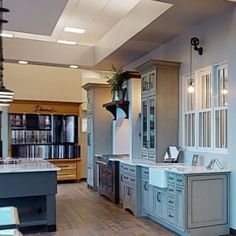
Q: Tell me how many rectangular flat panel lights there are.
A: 3